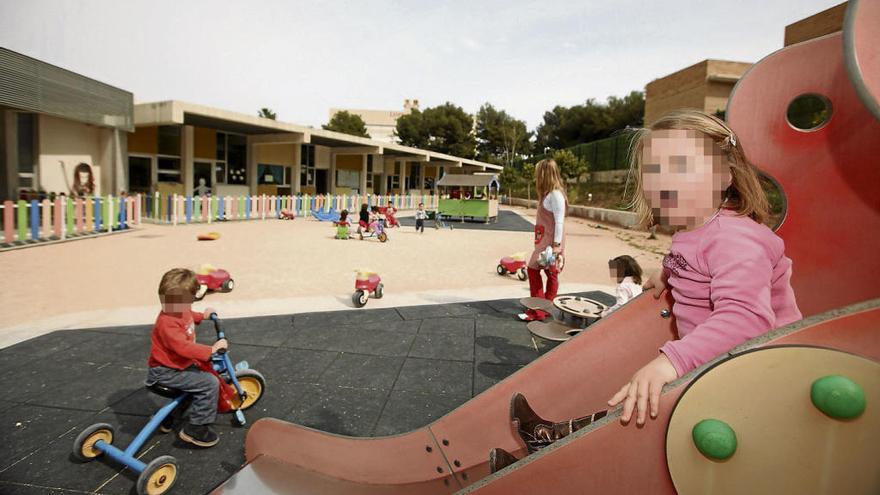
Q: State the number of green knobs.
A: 2